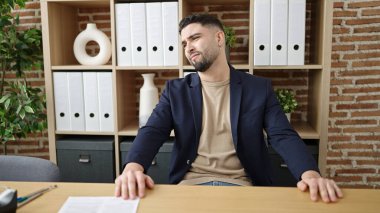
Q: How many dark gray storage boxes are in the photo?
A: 3